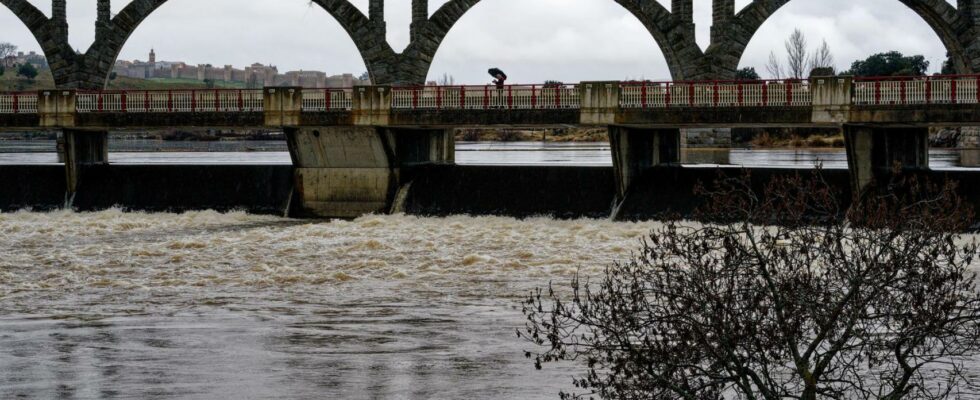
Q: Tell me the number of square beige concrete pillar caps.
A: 5